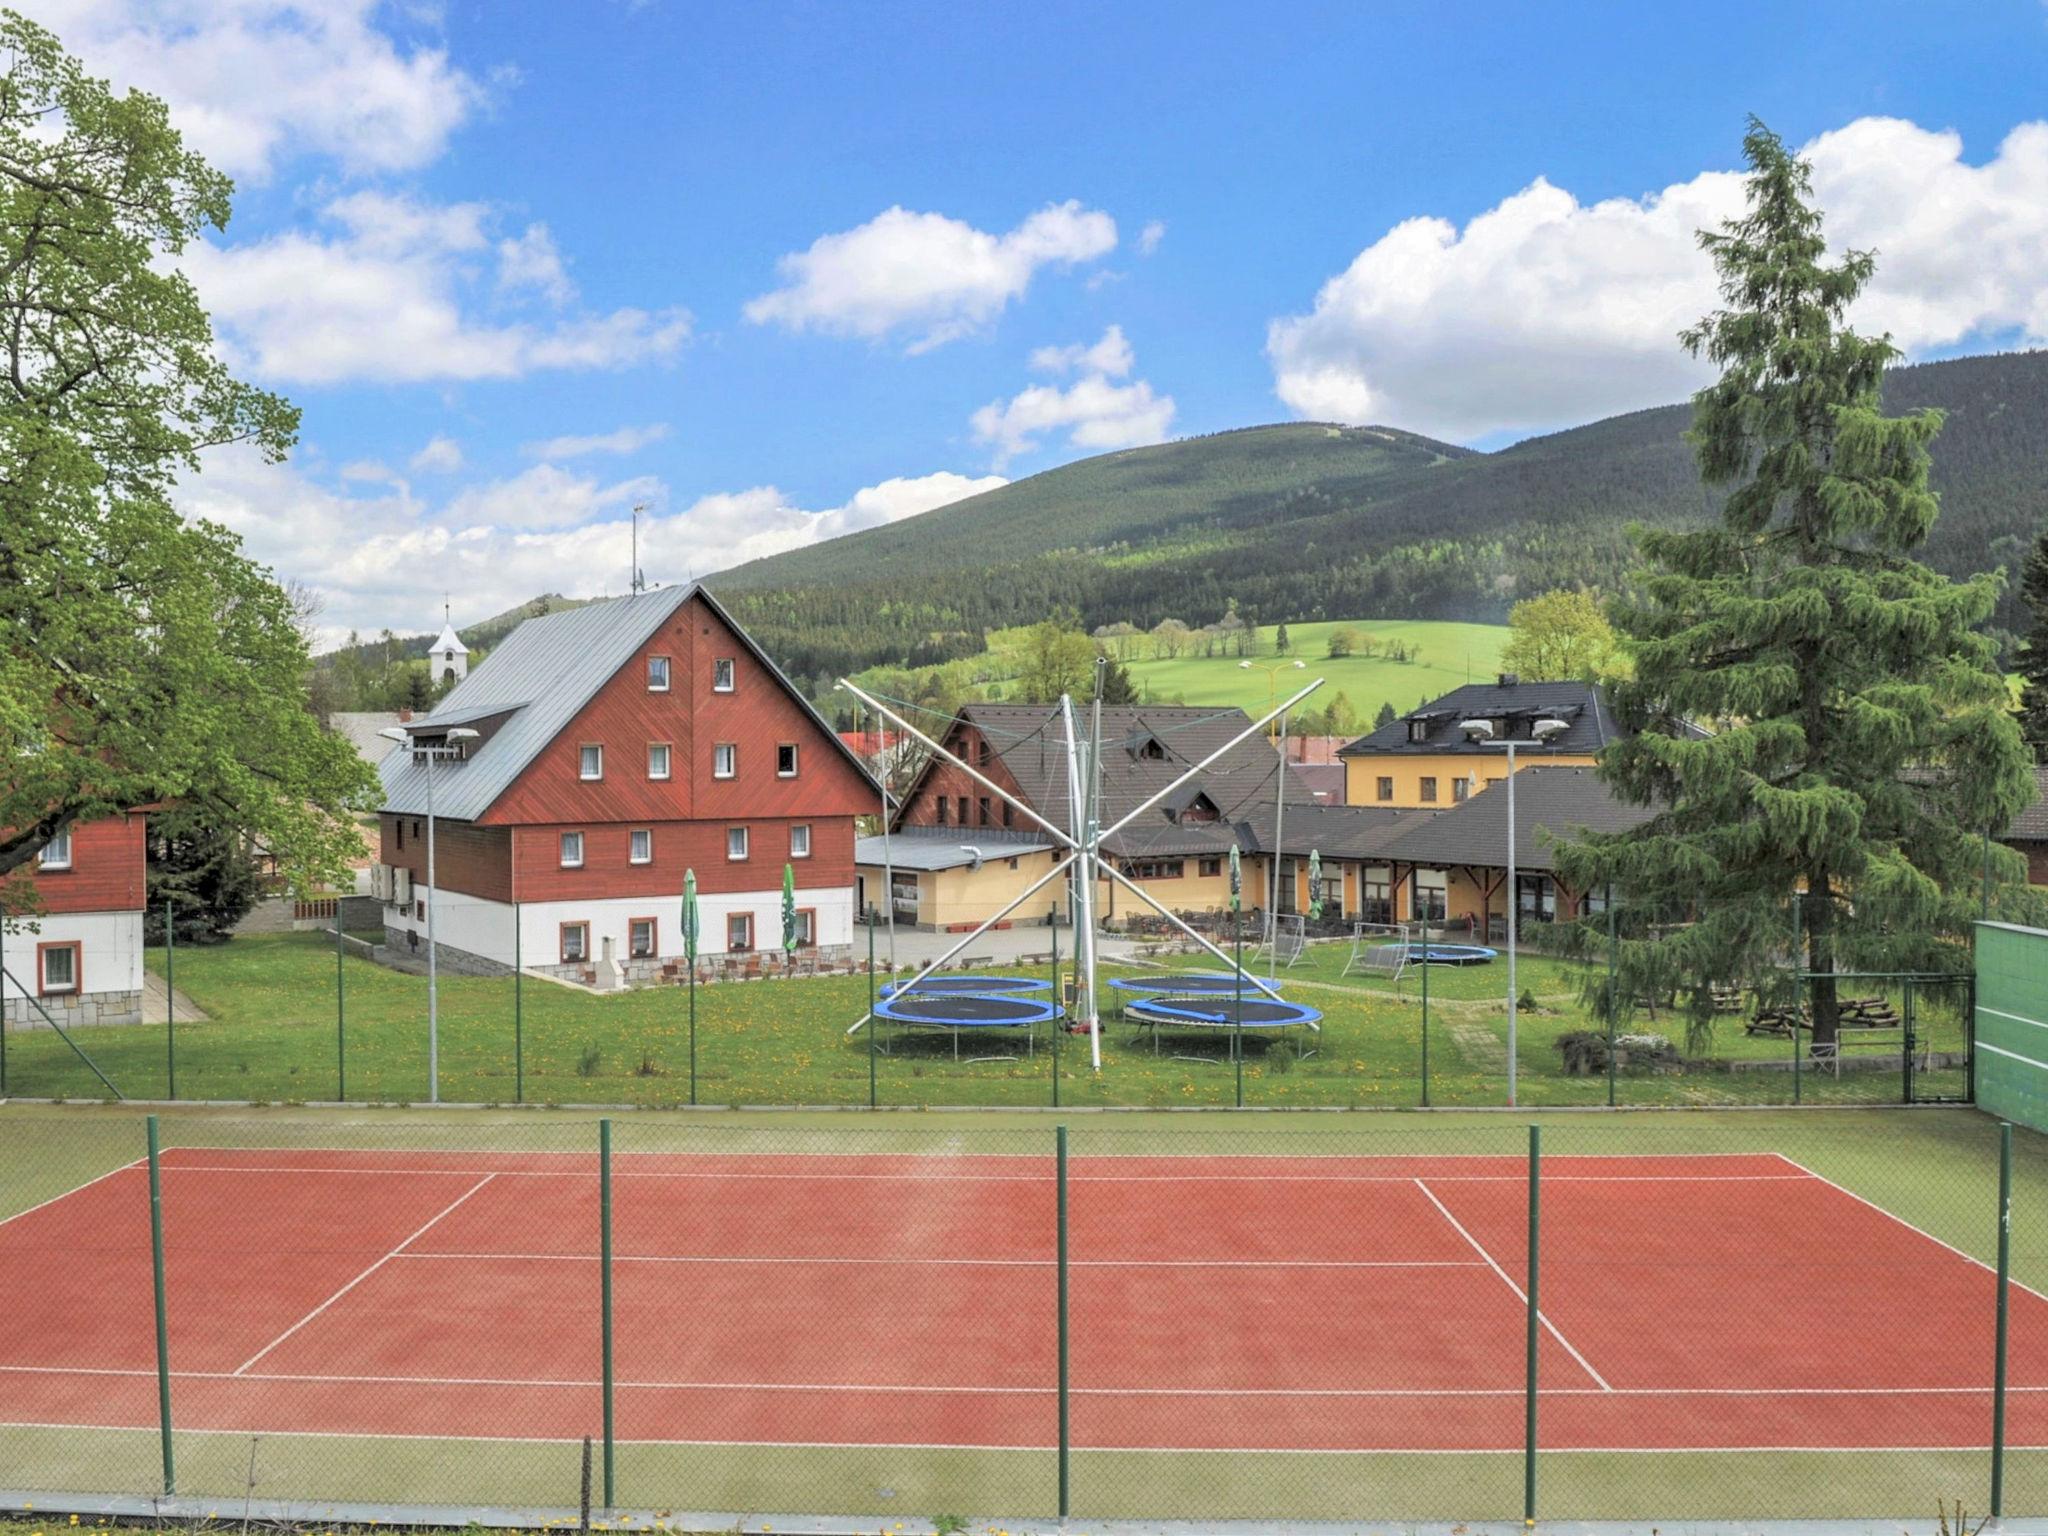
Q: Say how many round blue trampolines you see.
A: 5